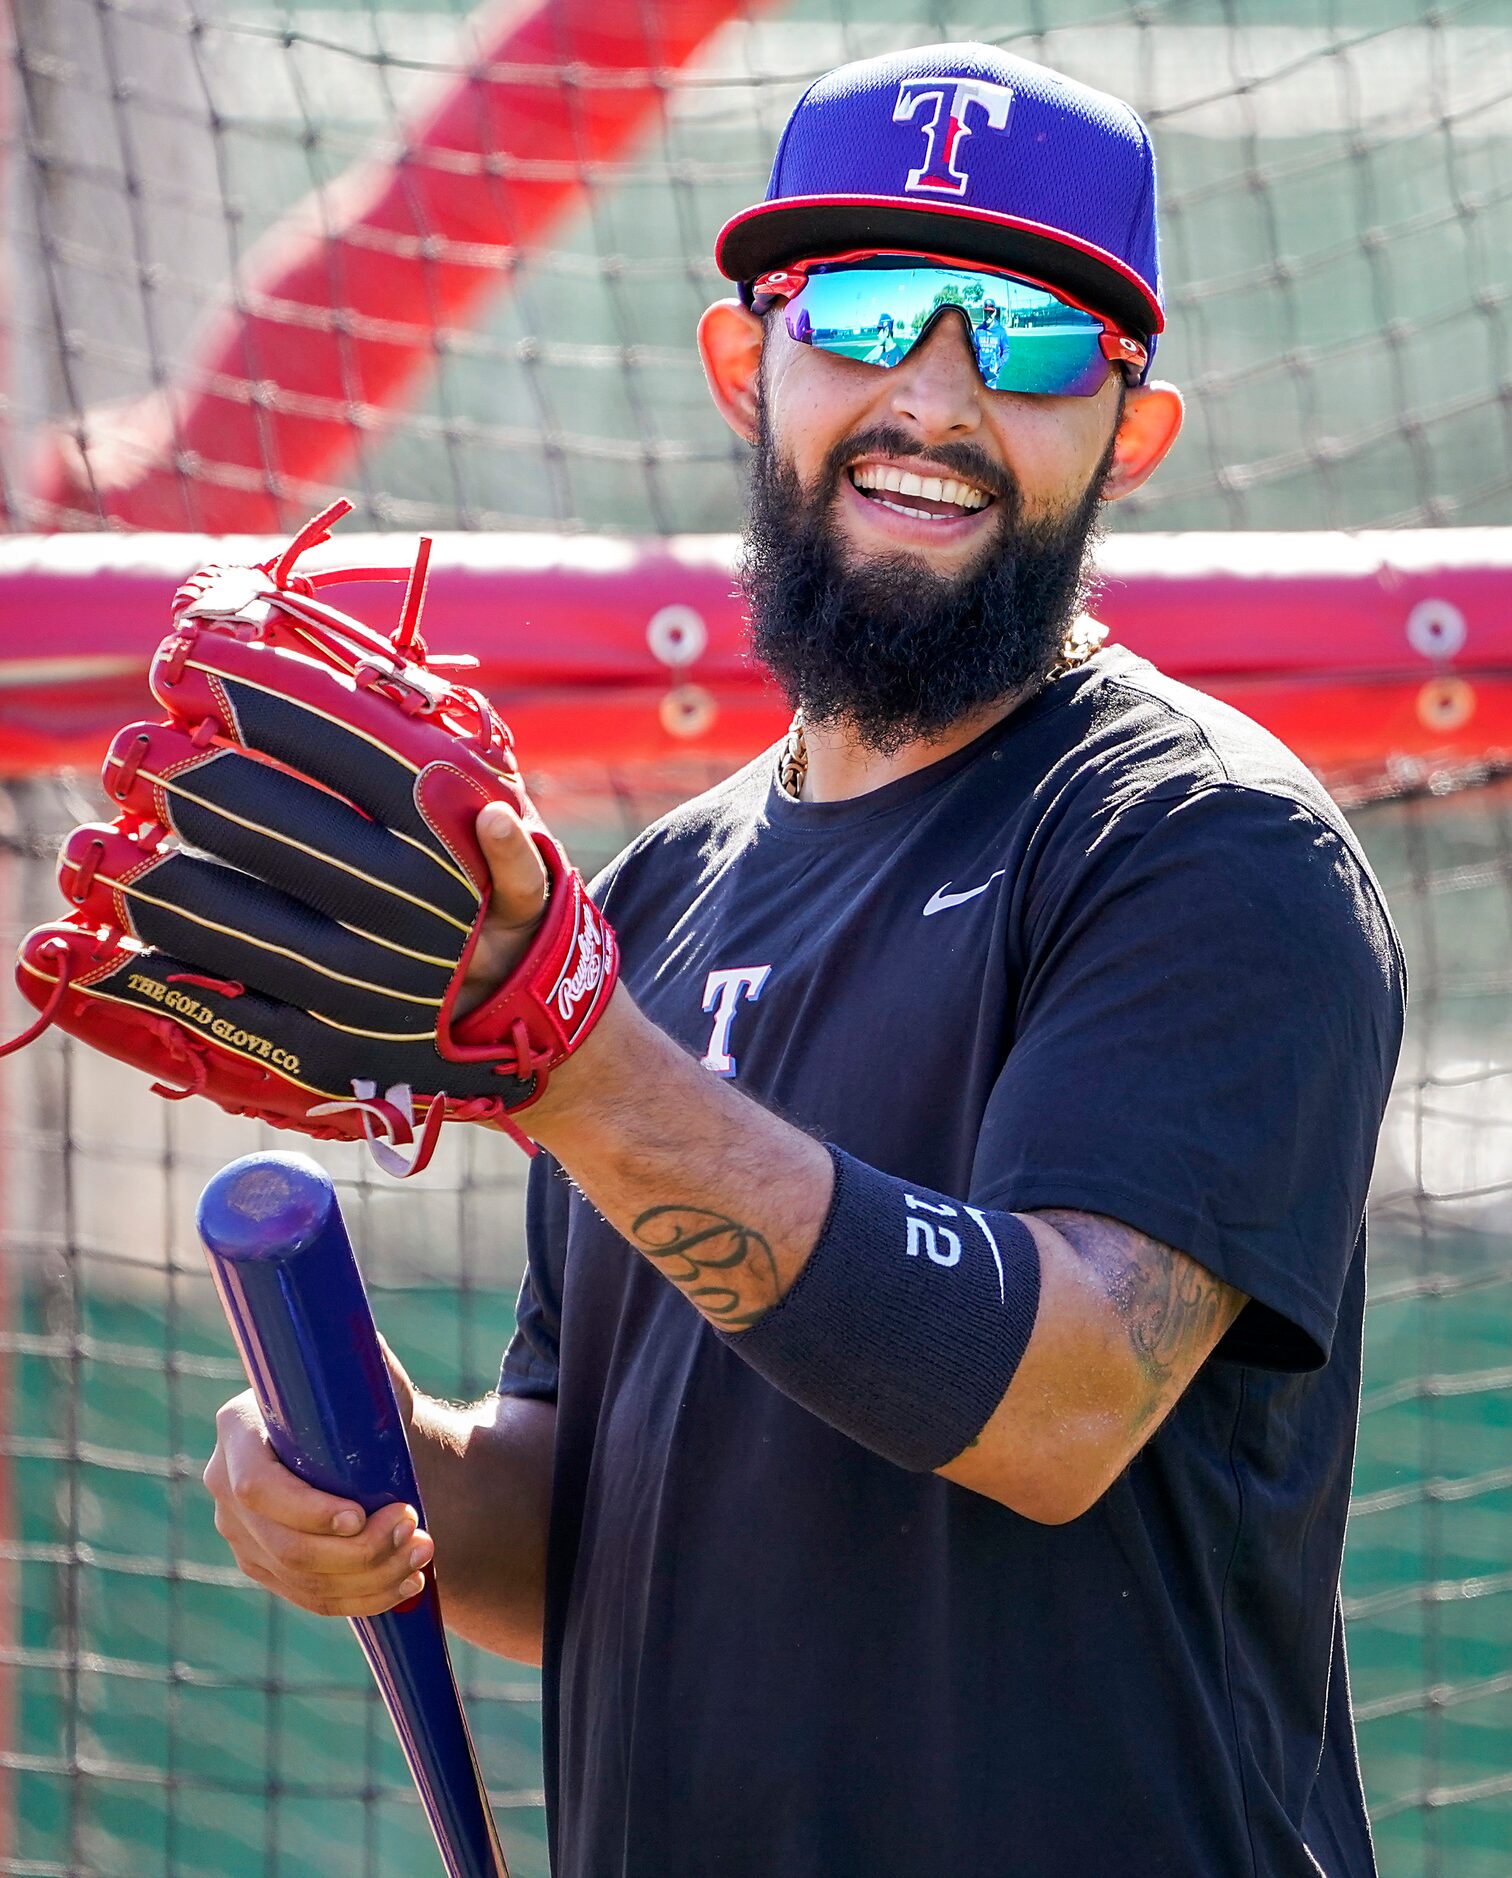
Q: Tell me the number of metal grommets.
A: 4